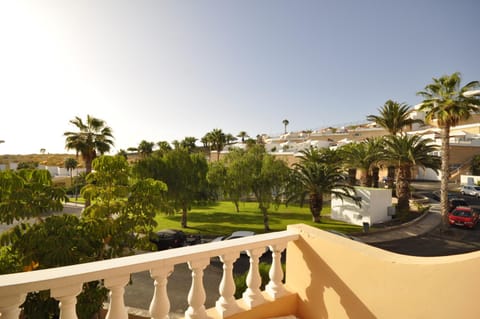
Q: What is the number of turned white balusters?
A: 8